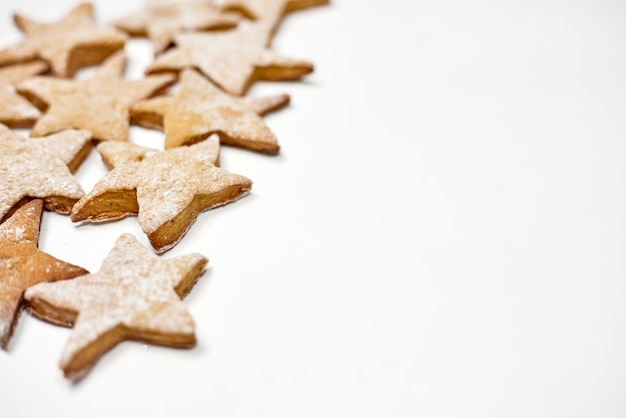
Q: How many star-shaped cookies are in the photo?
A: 11